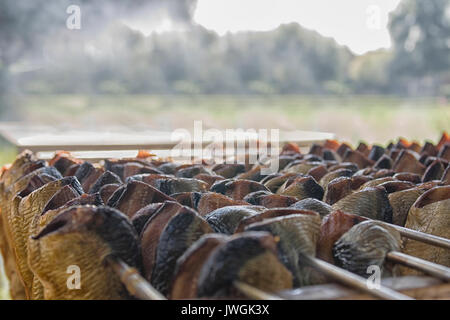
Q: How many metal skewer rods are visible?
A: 5